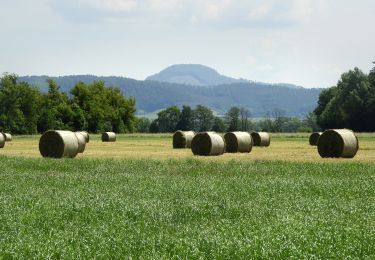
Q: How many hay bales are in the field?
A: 12